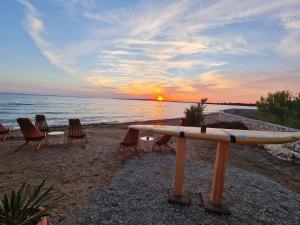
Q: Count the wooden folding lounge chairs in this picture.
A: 6